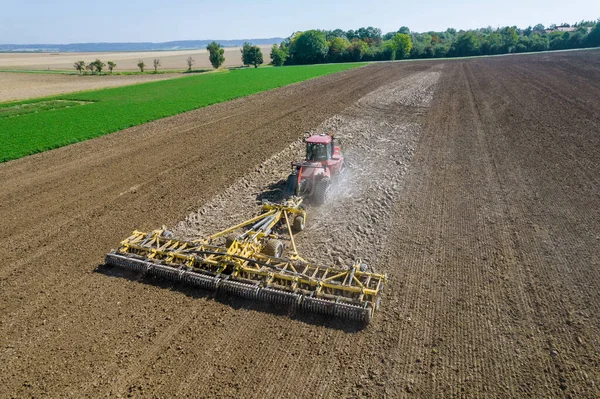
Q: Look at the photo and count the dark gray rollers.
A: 6